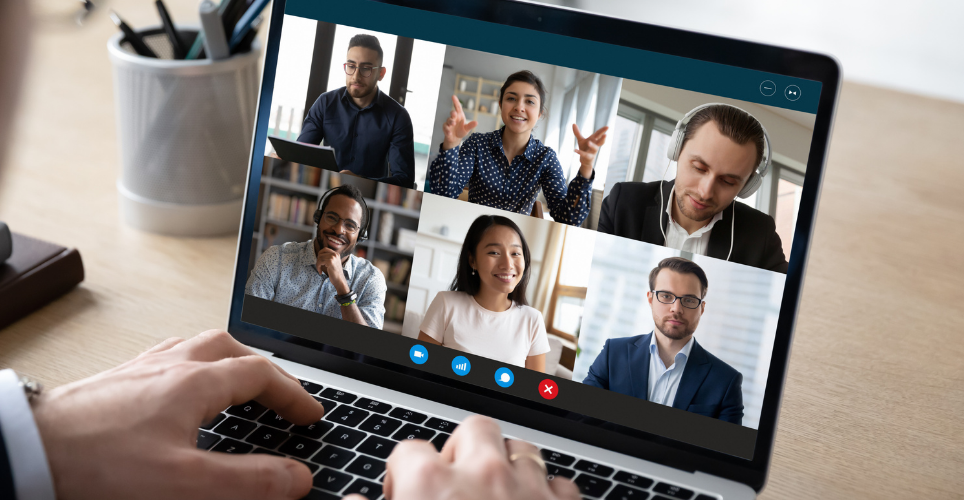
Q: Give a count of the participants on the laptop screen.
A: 6